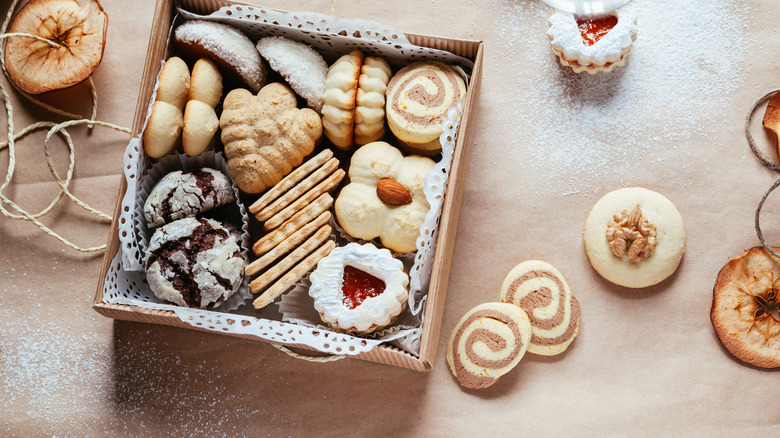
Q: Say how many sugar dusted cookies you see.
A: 6